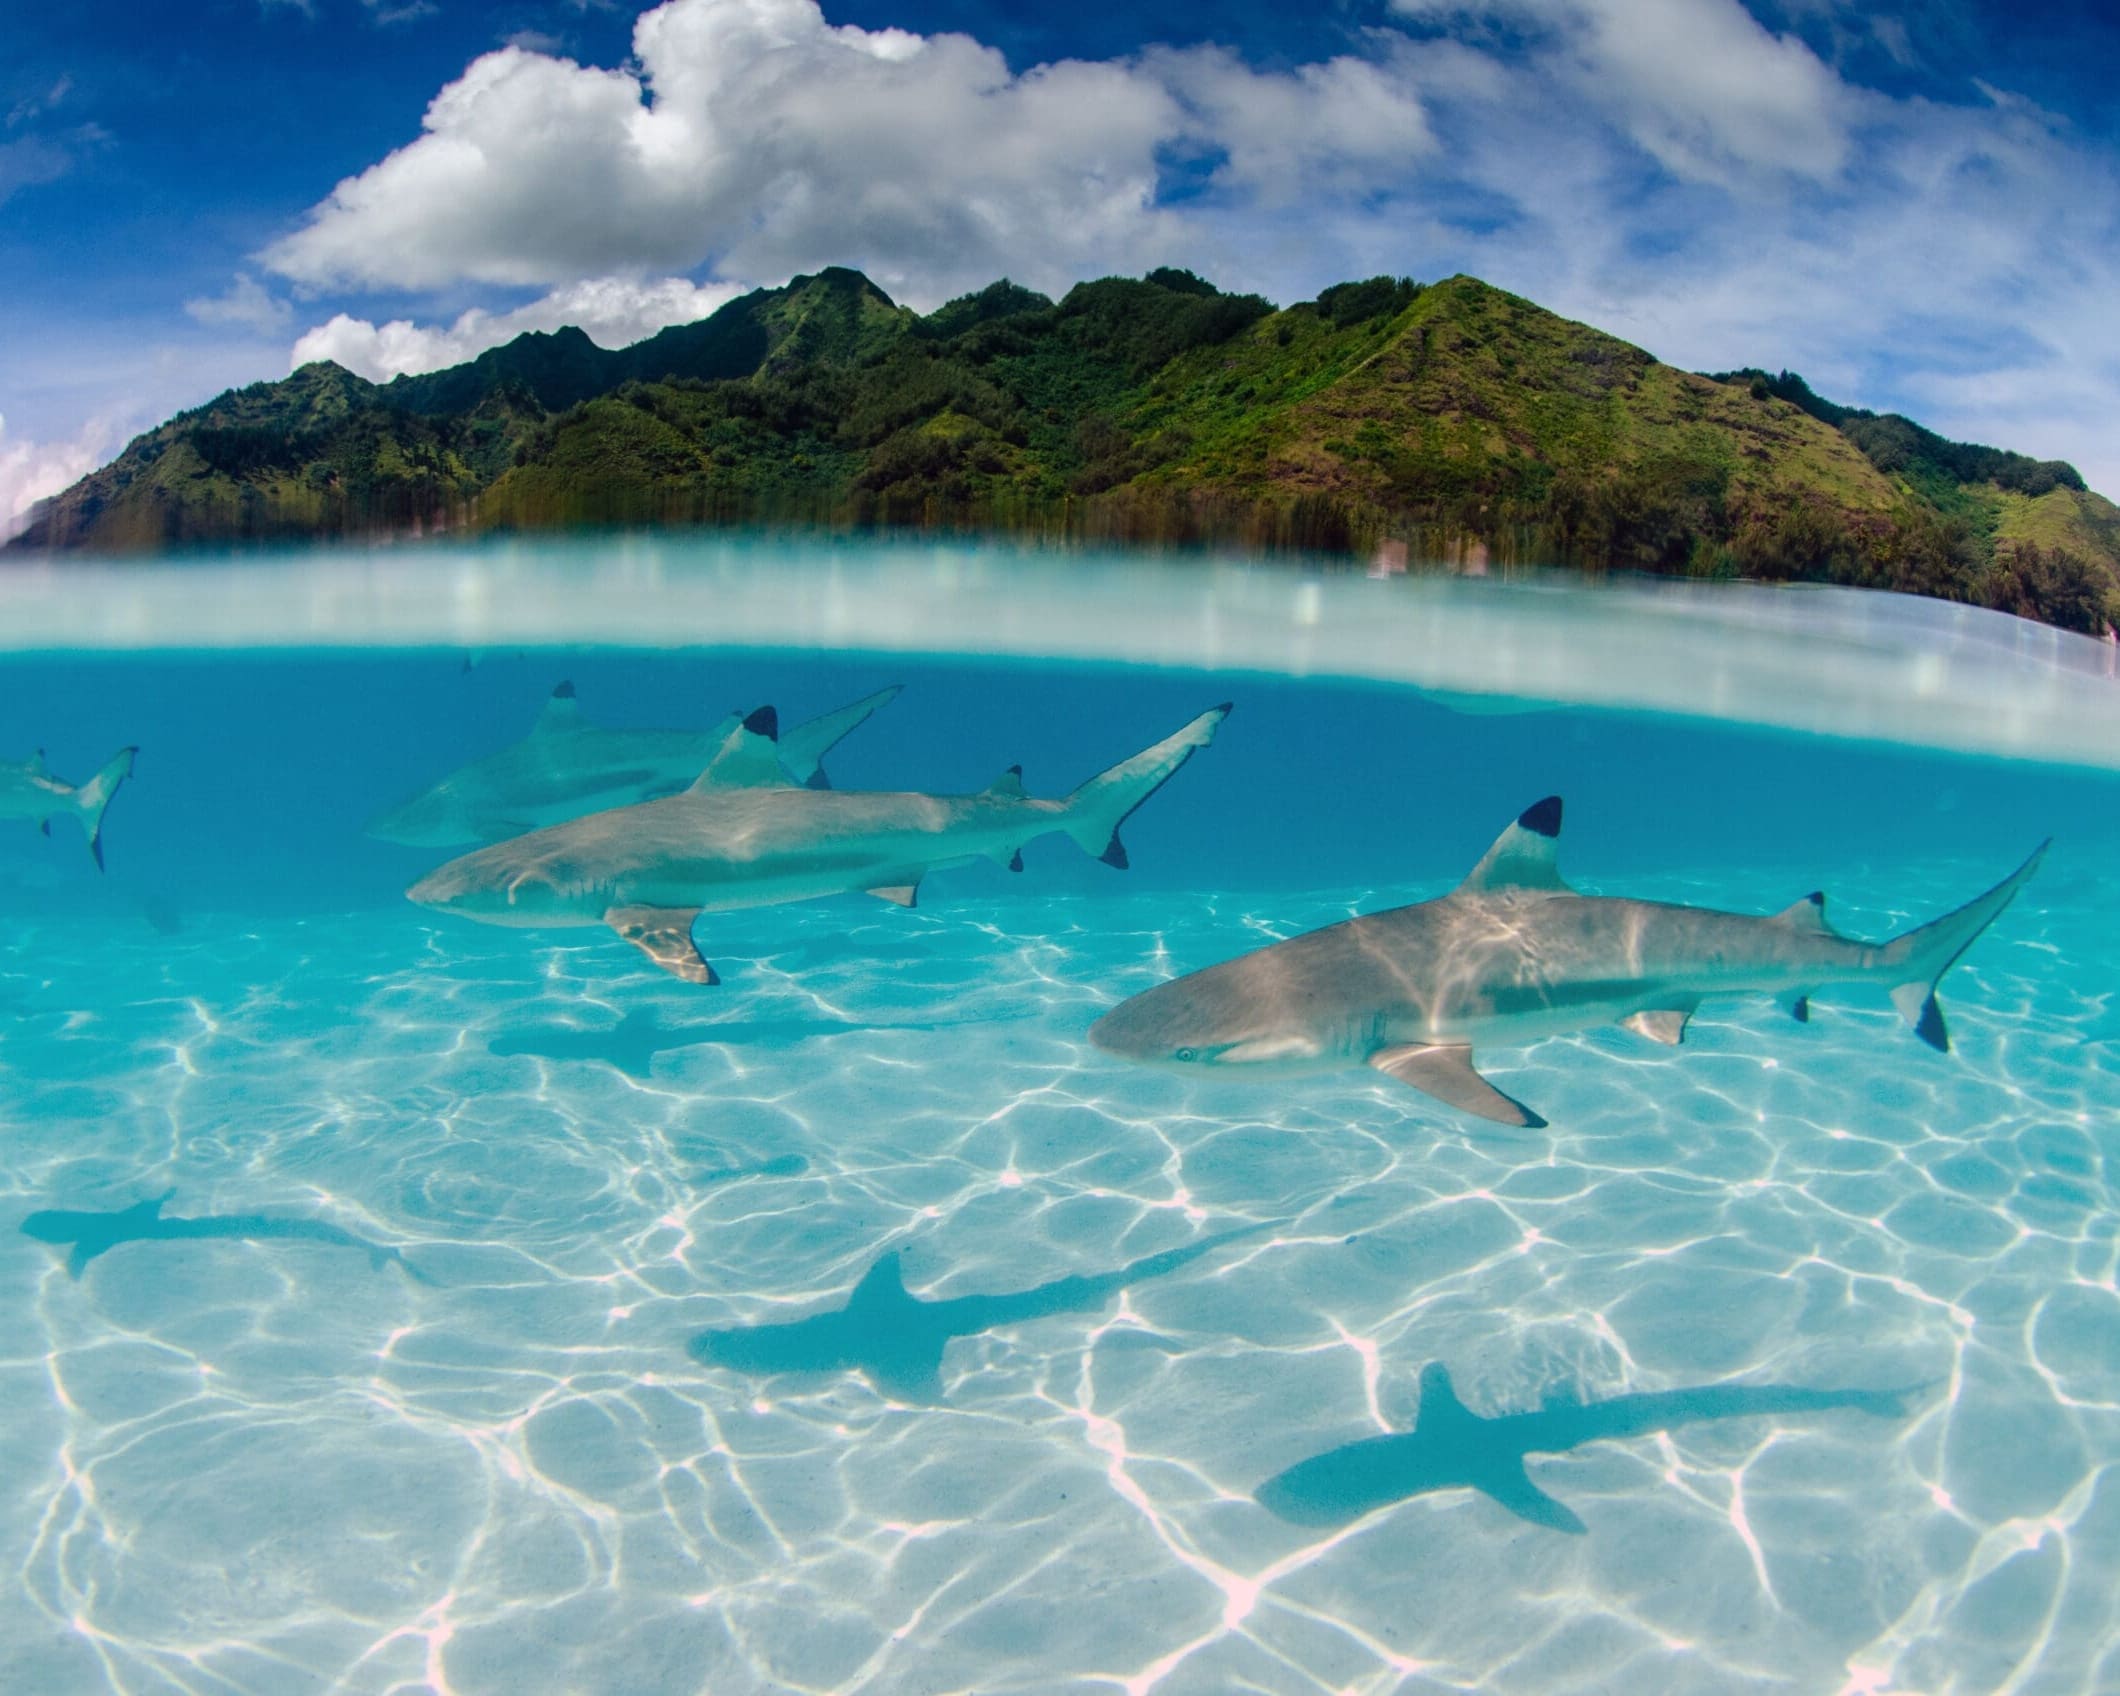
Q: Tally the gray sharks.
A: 4